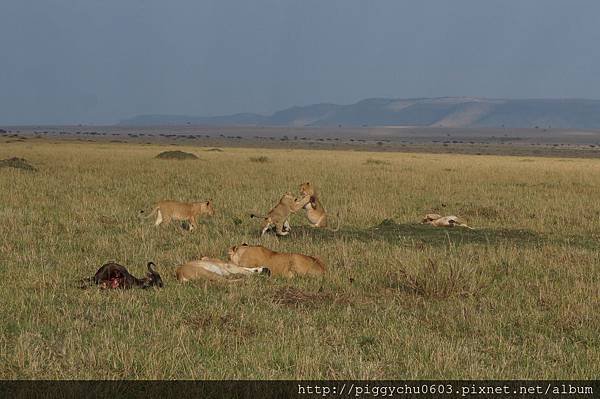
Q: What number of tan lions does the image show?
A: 6